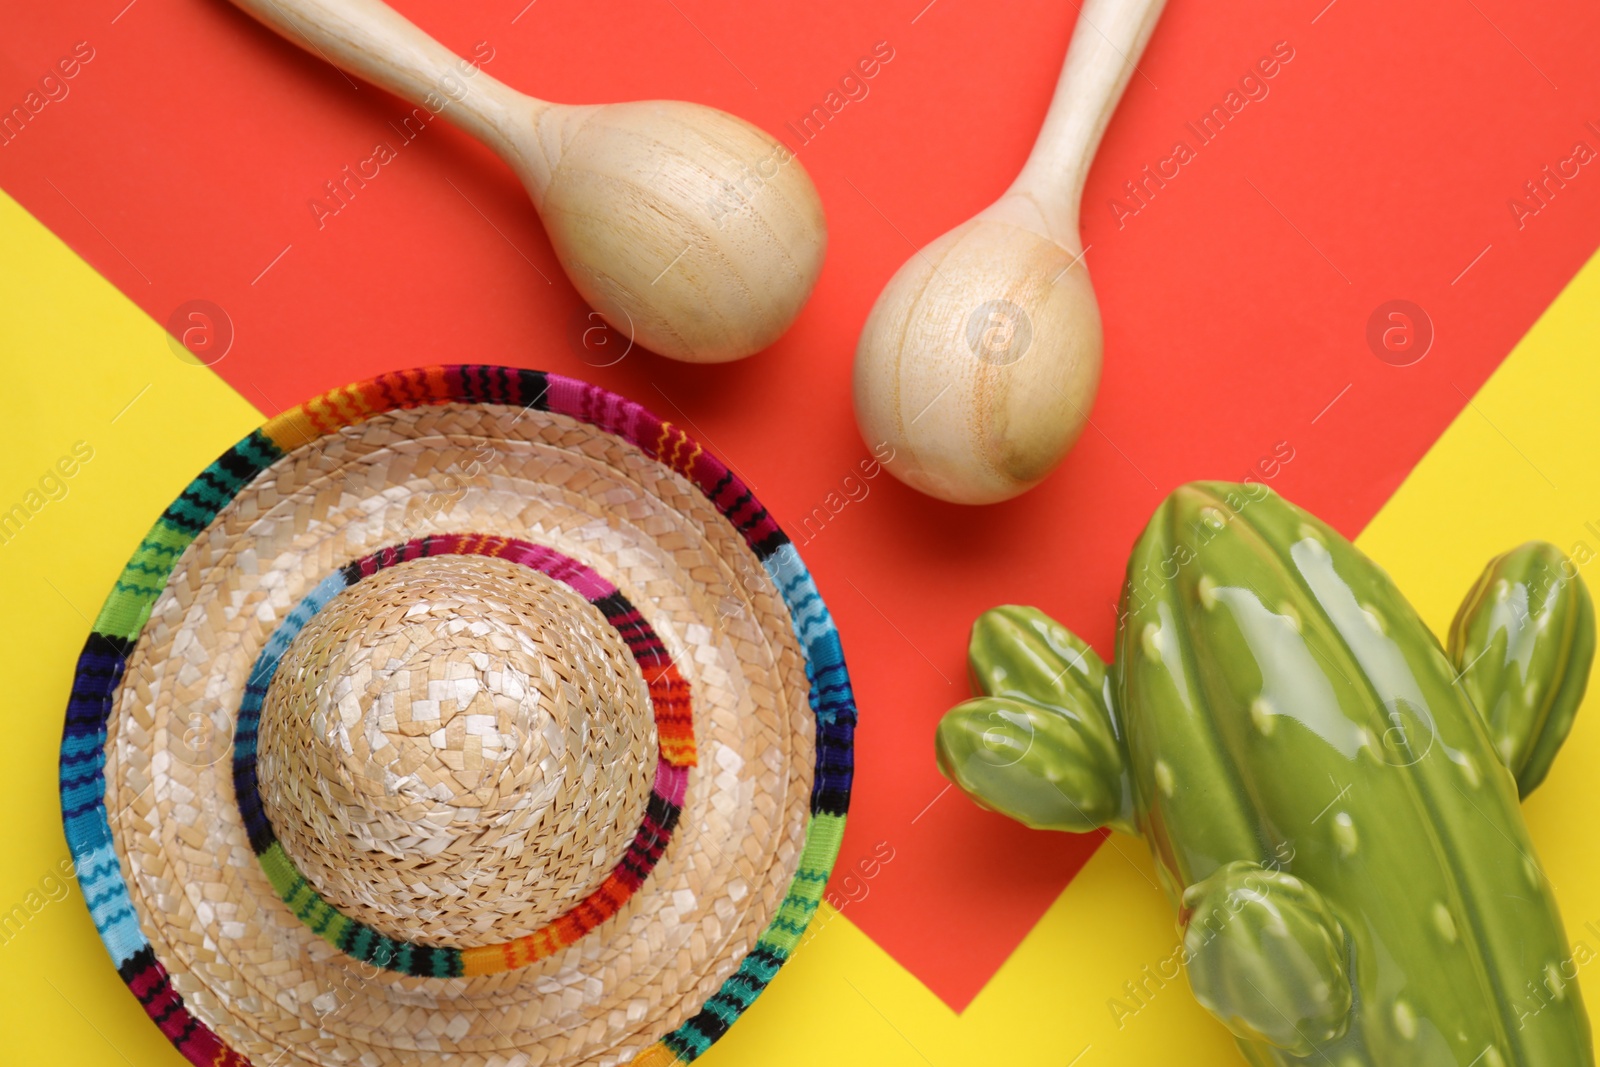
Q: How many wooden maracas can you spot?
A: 2